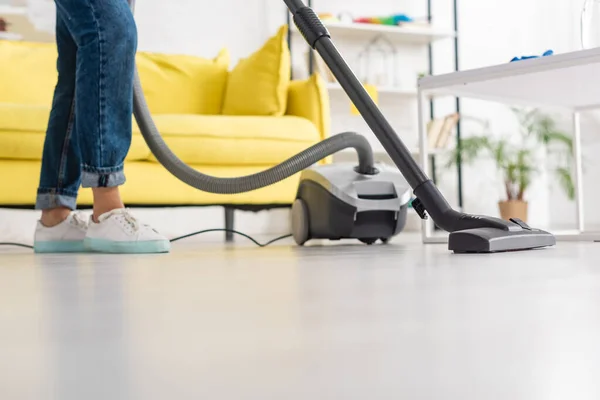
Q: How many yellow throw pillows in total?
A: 1